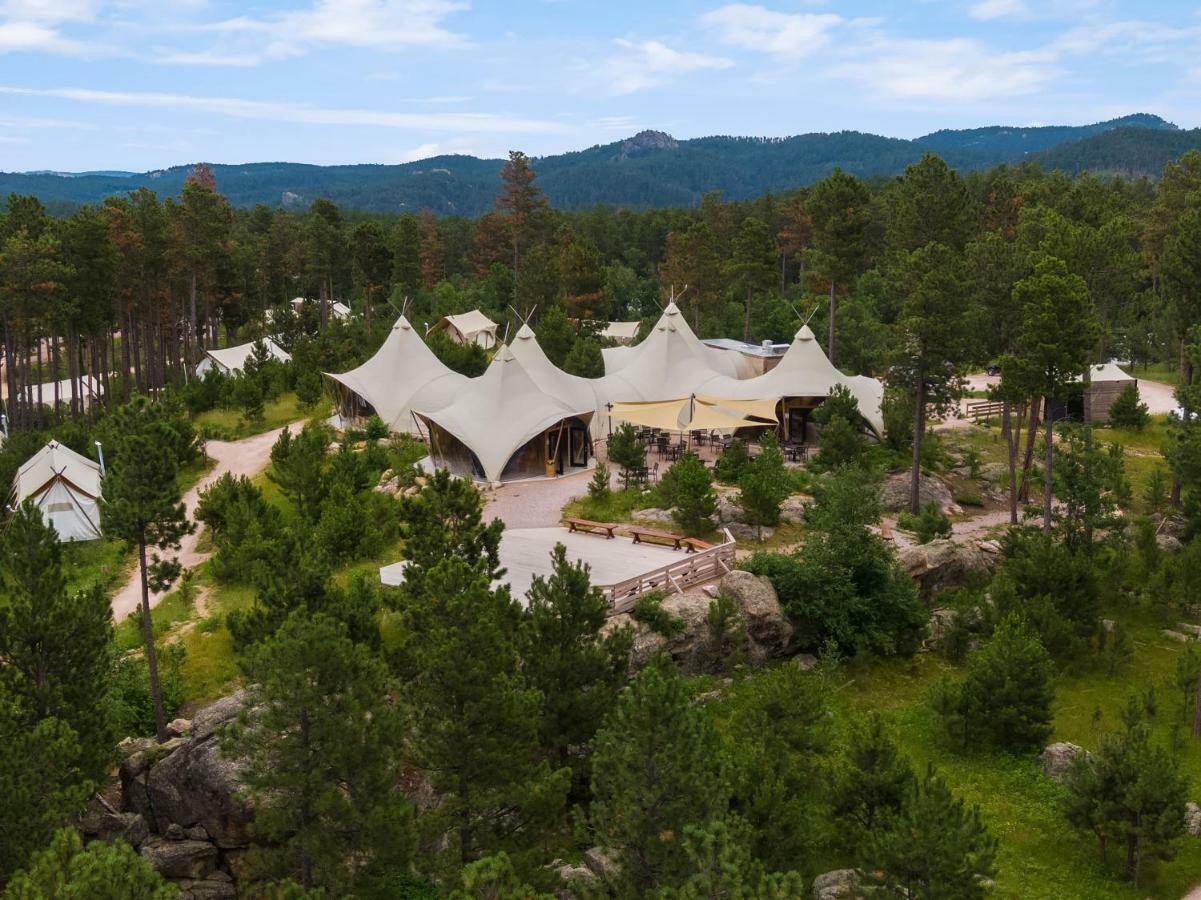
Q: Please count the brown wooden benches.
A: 3